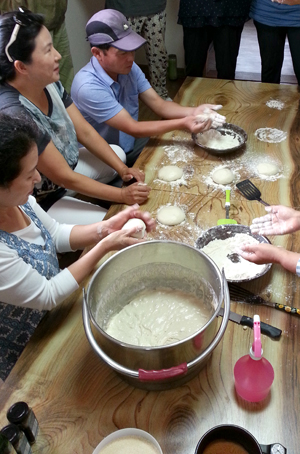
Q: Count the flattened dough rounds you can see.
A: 4